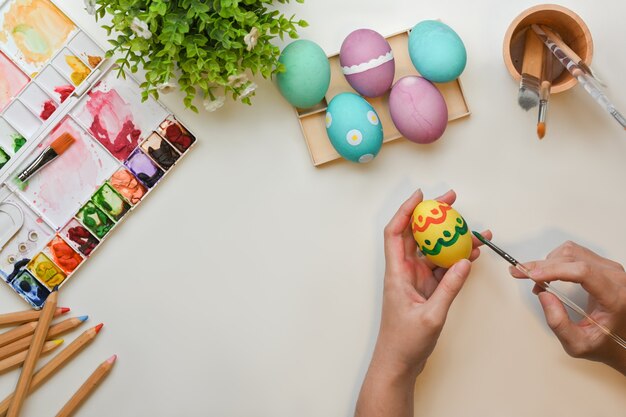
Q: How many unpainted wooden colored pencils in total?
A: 7